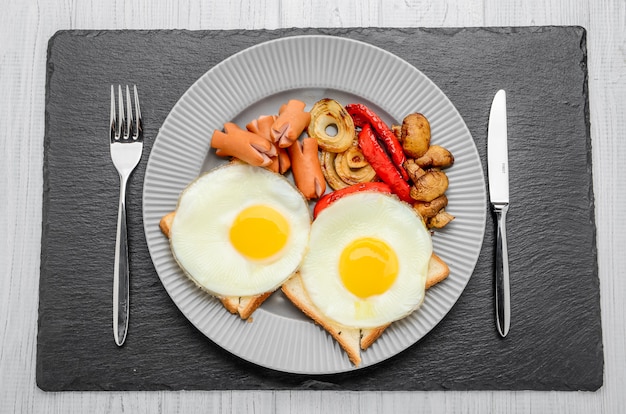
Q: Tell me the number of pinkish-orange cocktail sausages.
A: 4